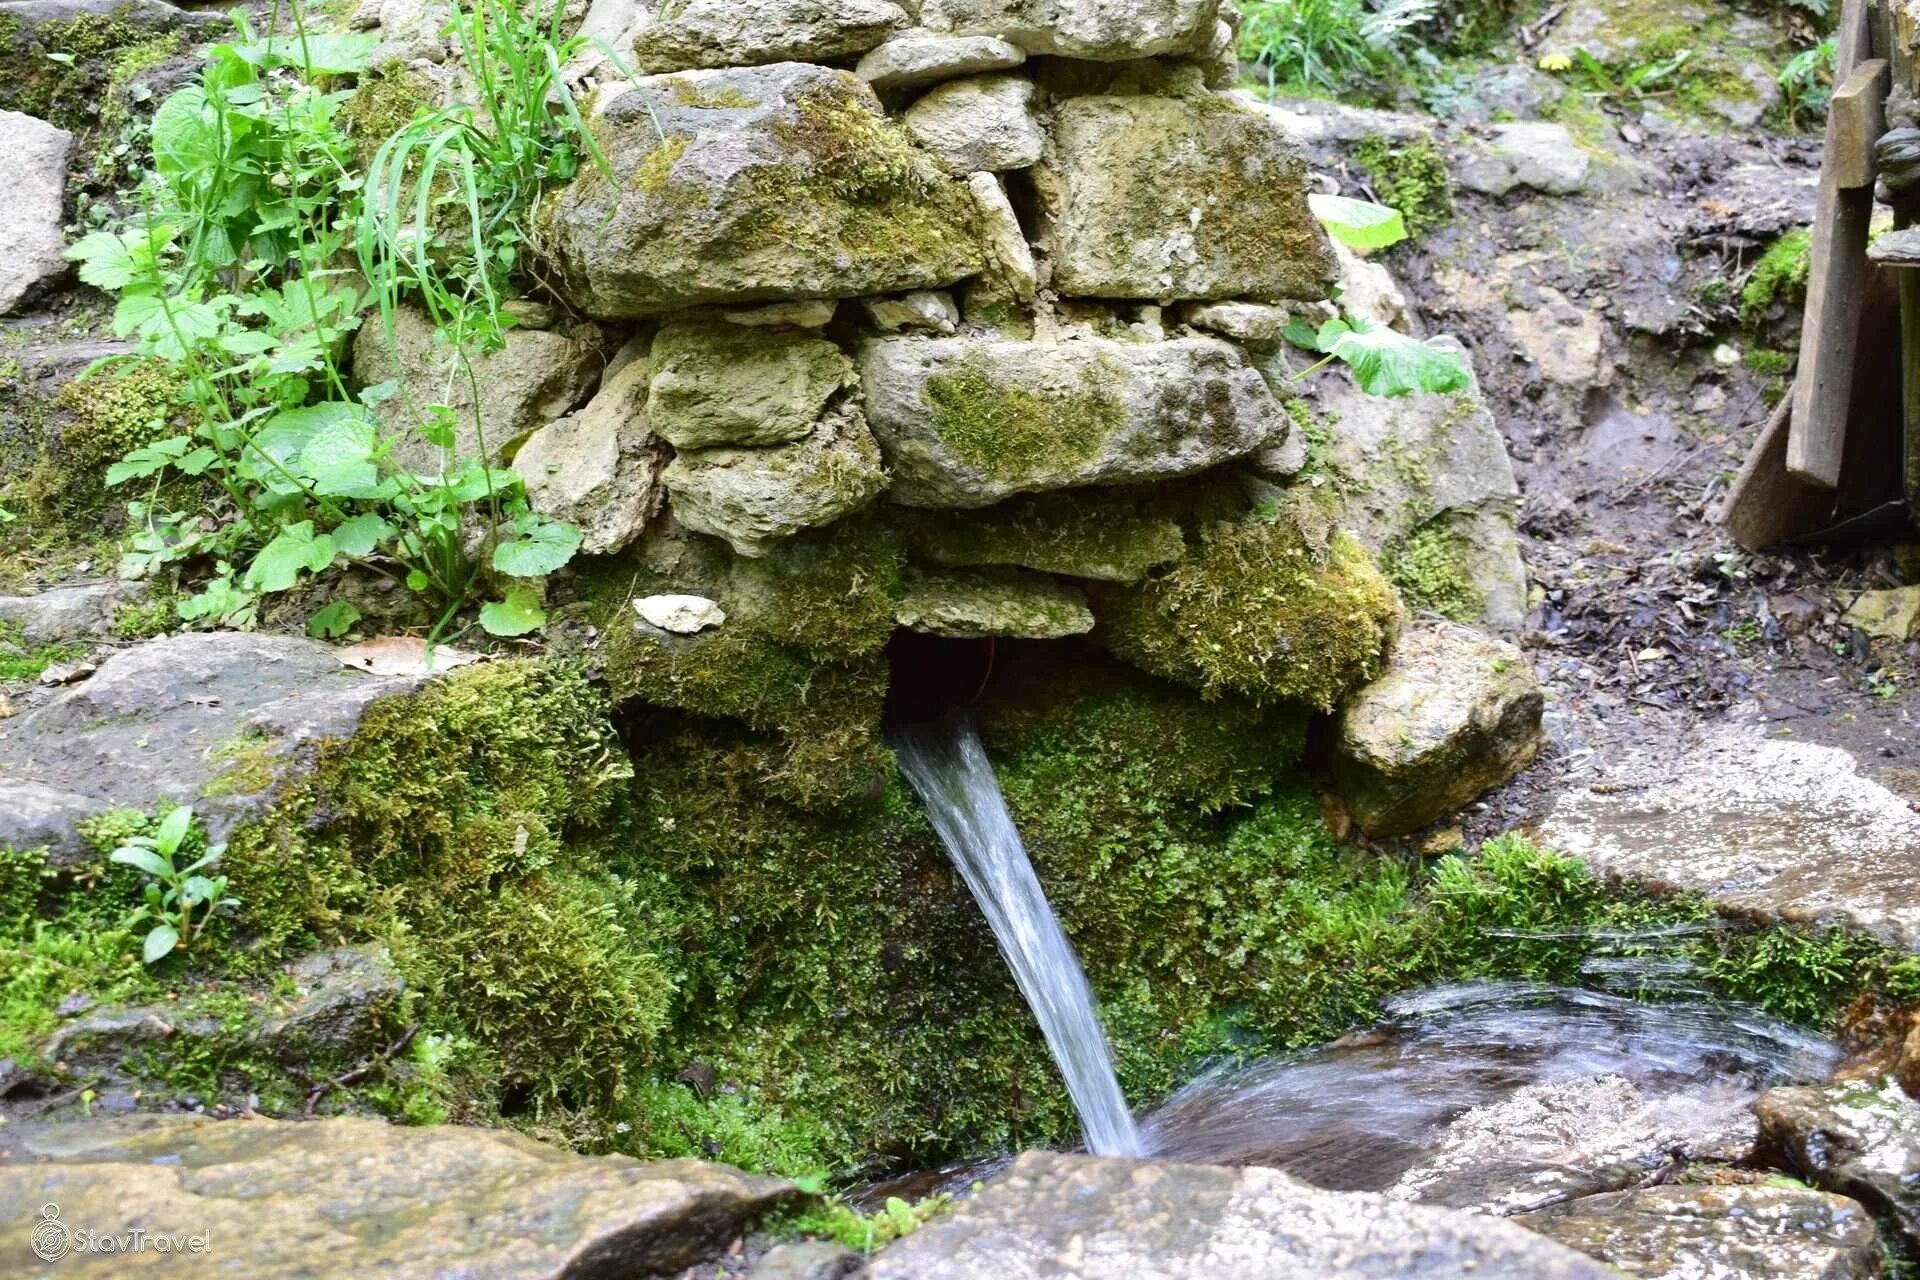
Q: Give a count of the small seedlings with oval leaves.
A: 1